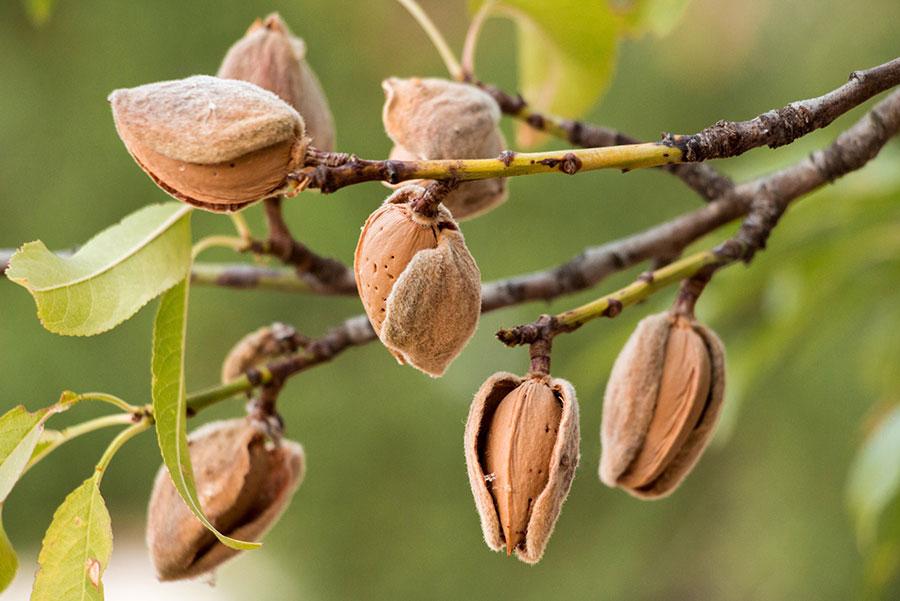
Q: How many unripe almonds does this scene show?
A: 0